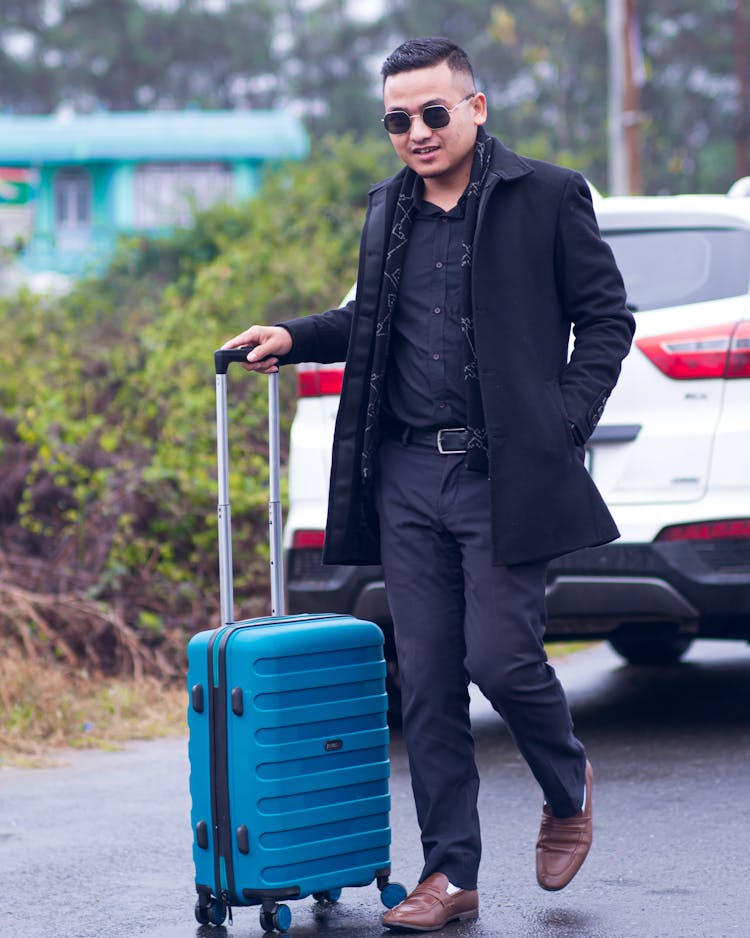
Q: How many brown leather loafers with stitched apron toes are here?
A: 2